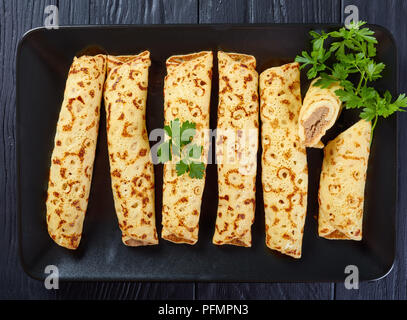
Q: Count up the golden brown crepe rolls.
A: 6